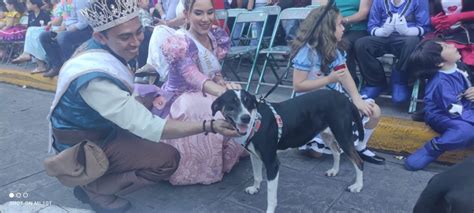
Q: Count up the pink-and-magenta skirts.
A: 1